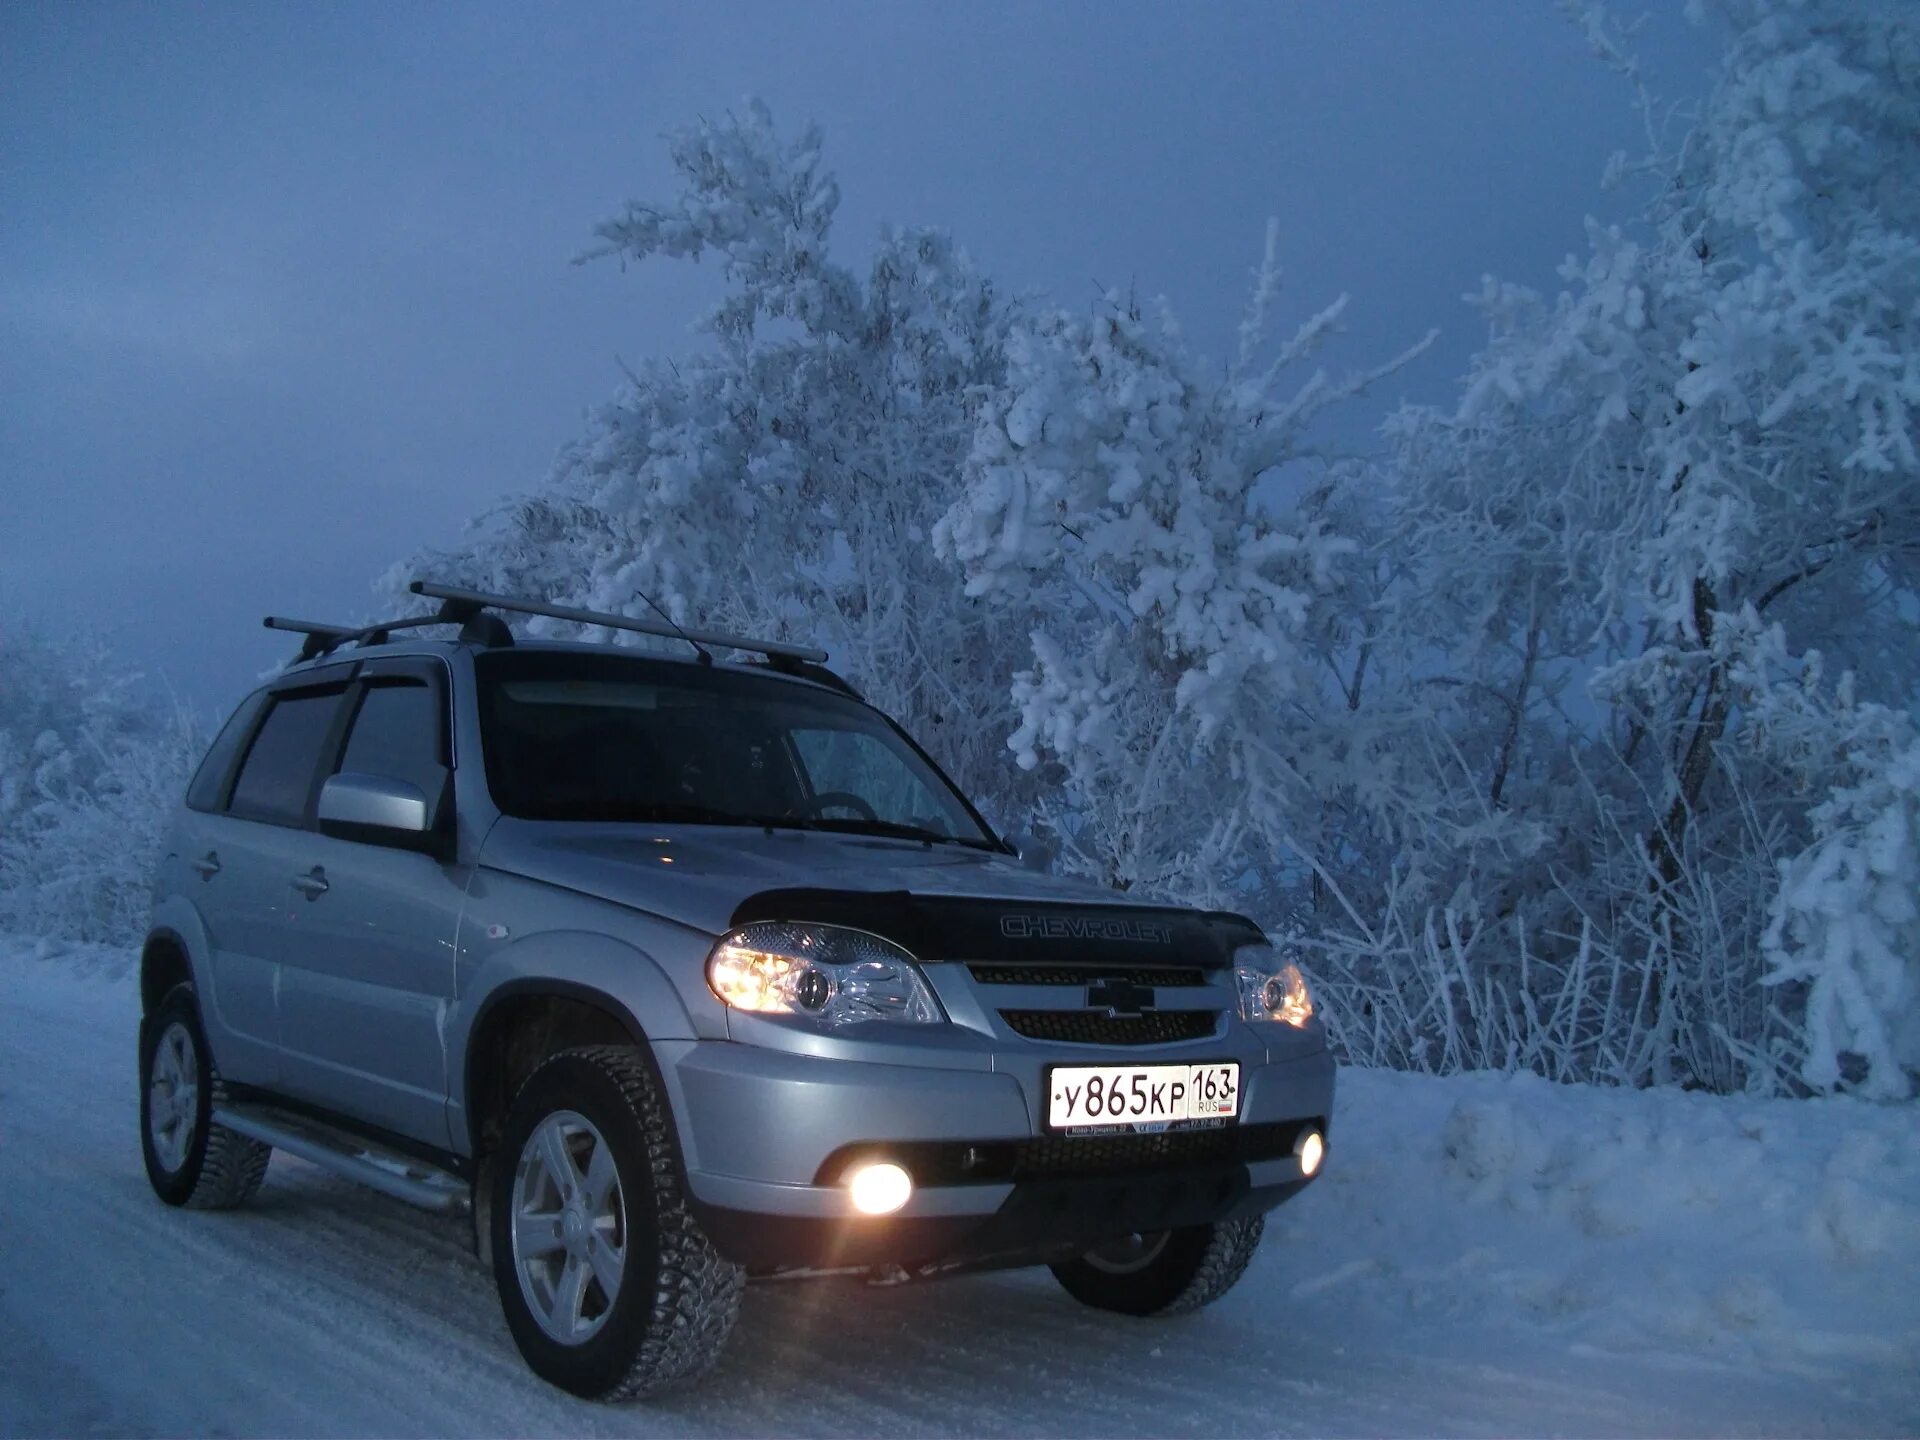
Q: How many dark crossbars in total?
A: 2